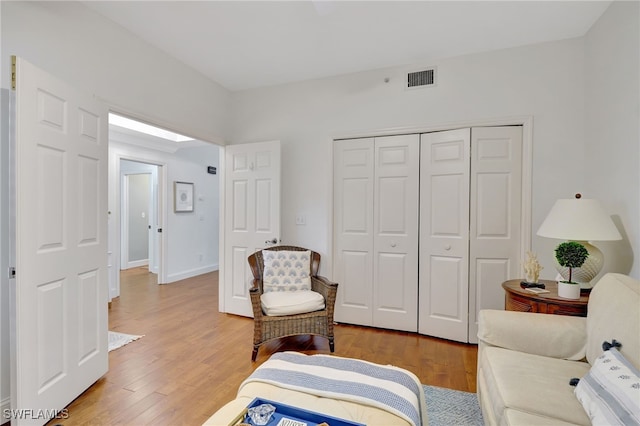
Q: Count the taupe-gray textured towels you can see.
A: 0